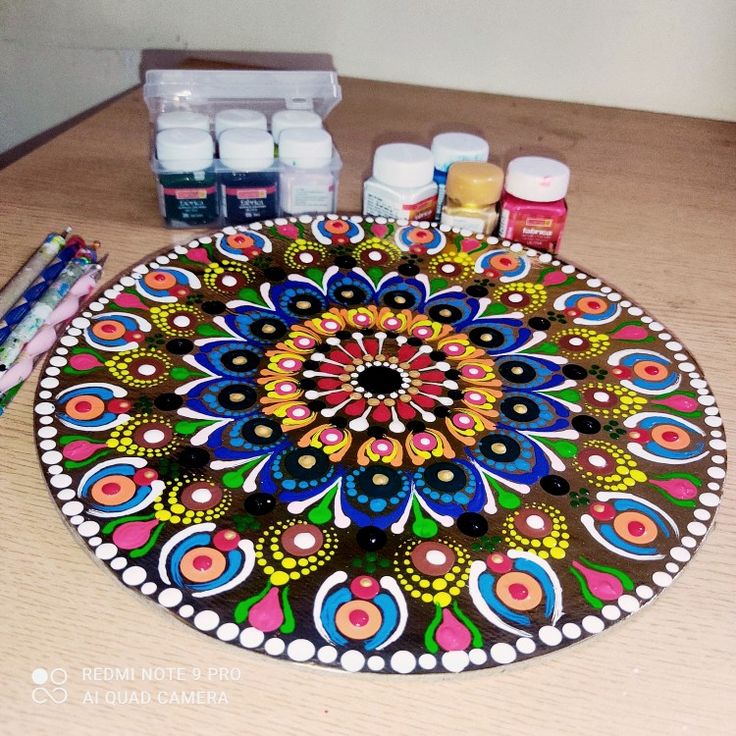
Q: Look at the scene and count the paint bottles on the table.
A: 10